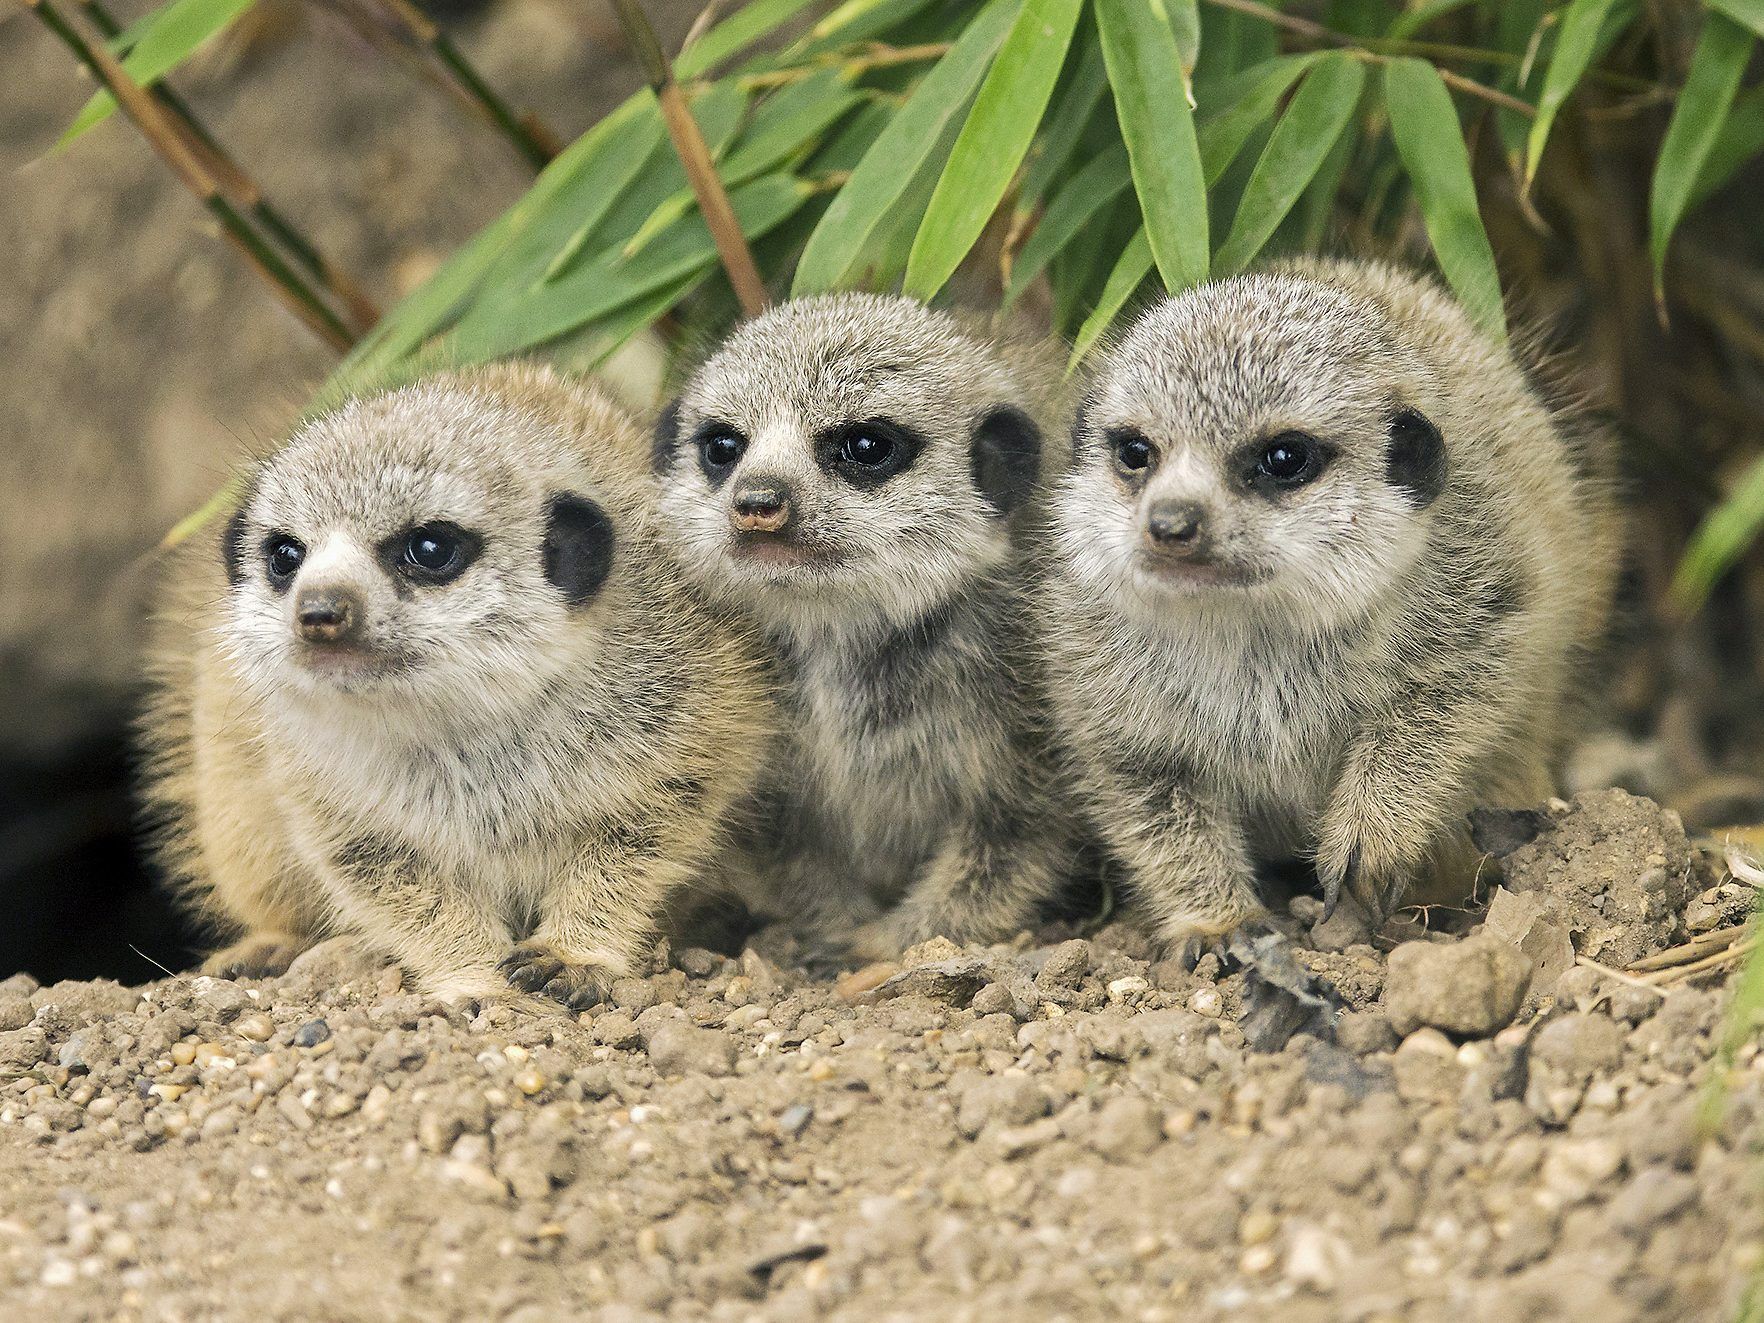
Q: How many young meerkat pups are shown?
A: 3